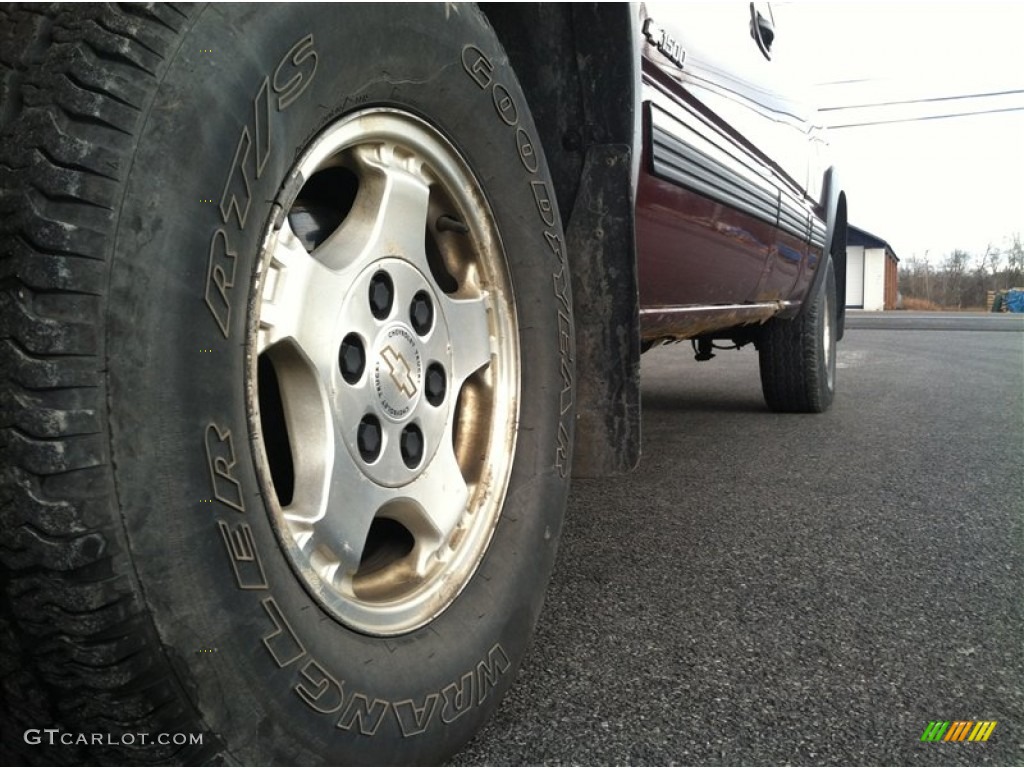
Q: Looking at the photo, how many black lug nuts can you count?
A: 6